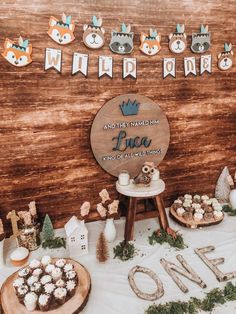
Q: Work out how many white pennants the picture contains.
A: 7